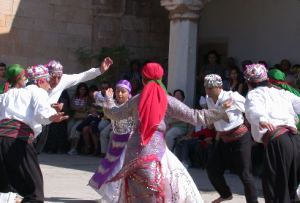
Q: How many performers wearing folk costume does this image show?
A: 8